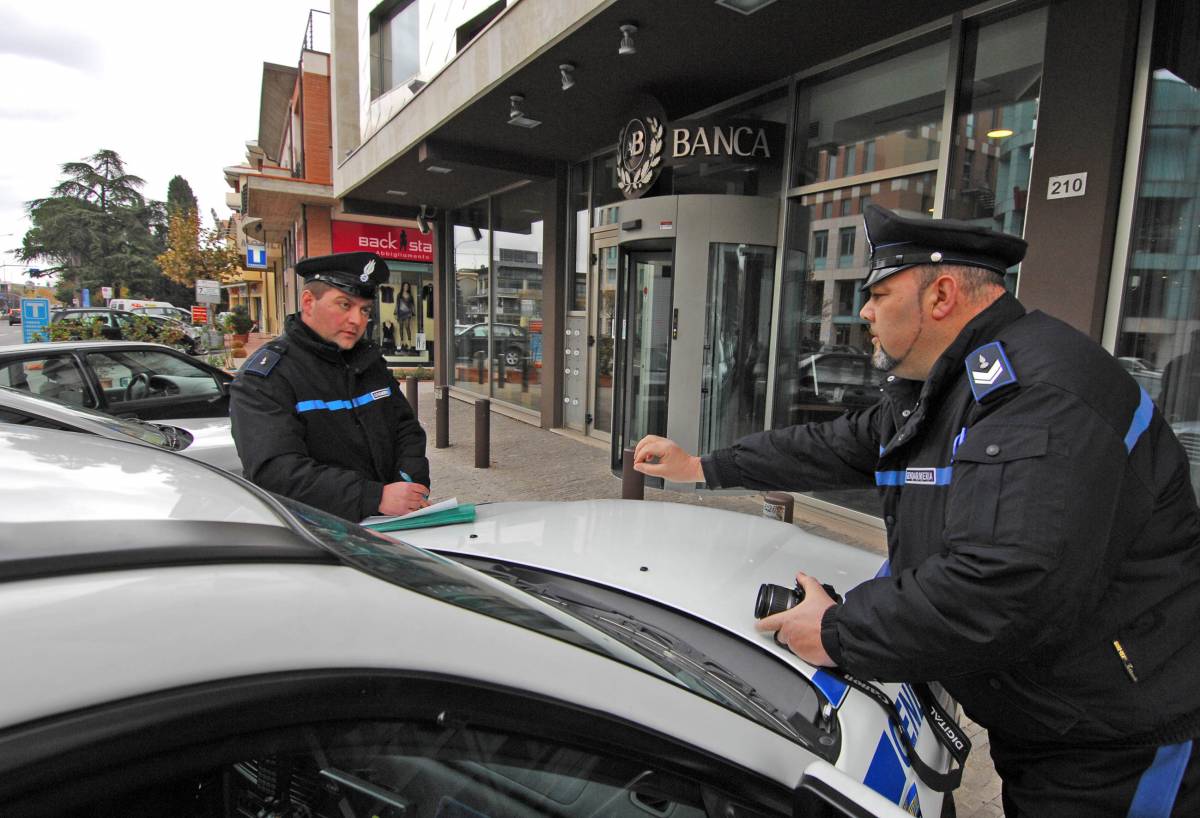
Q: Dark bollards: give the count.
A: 5